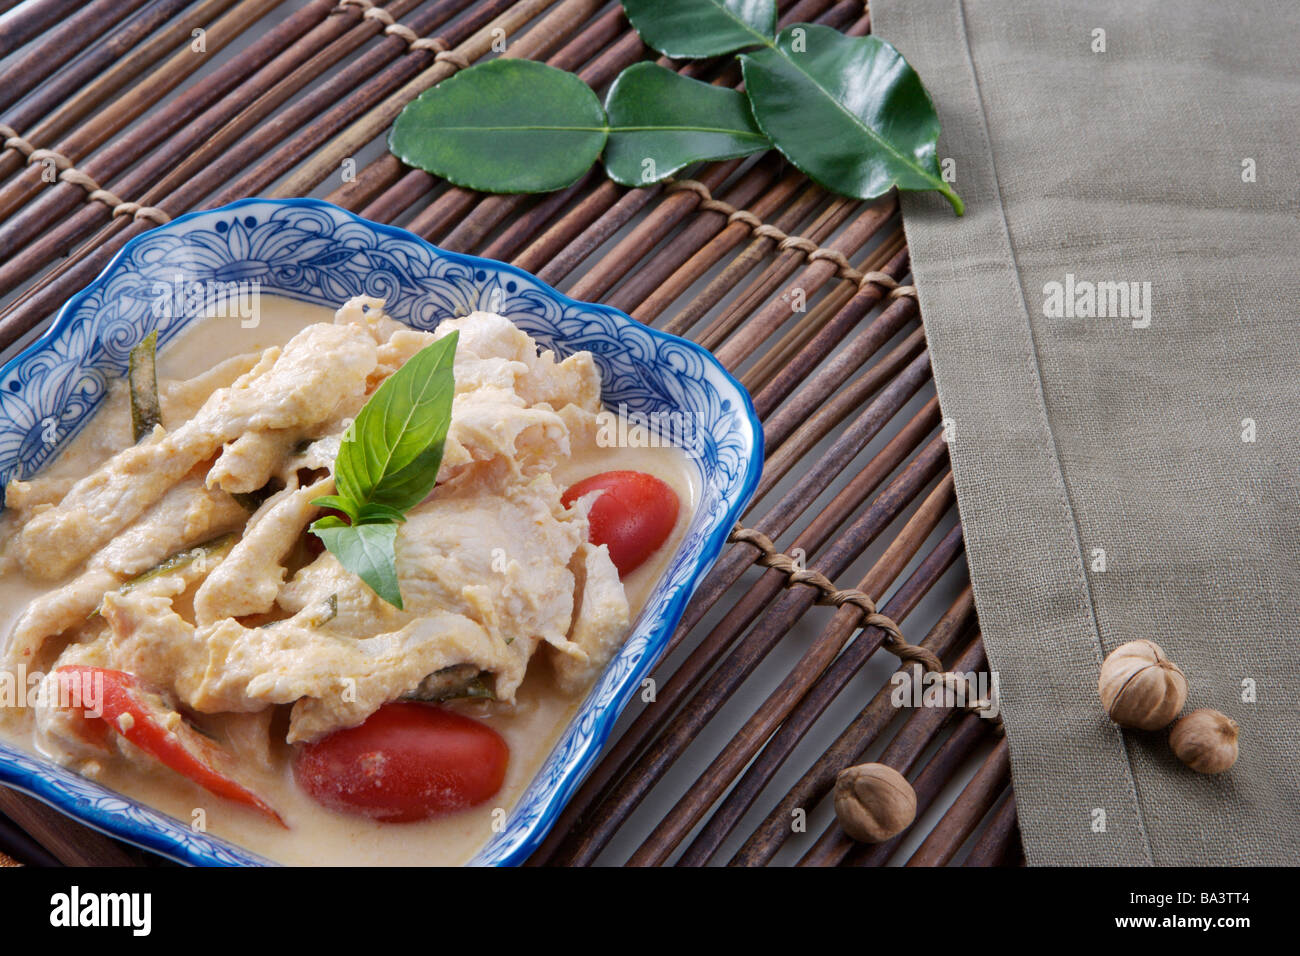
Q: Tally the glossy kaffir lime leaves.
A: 4